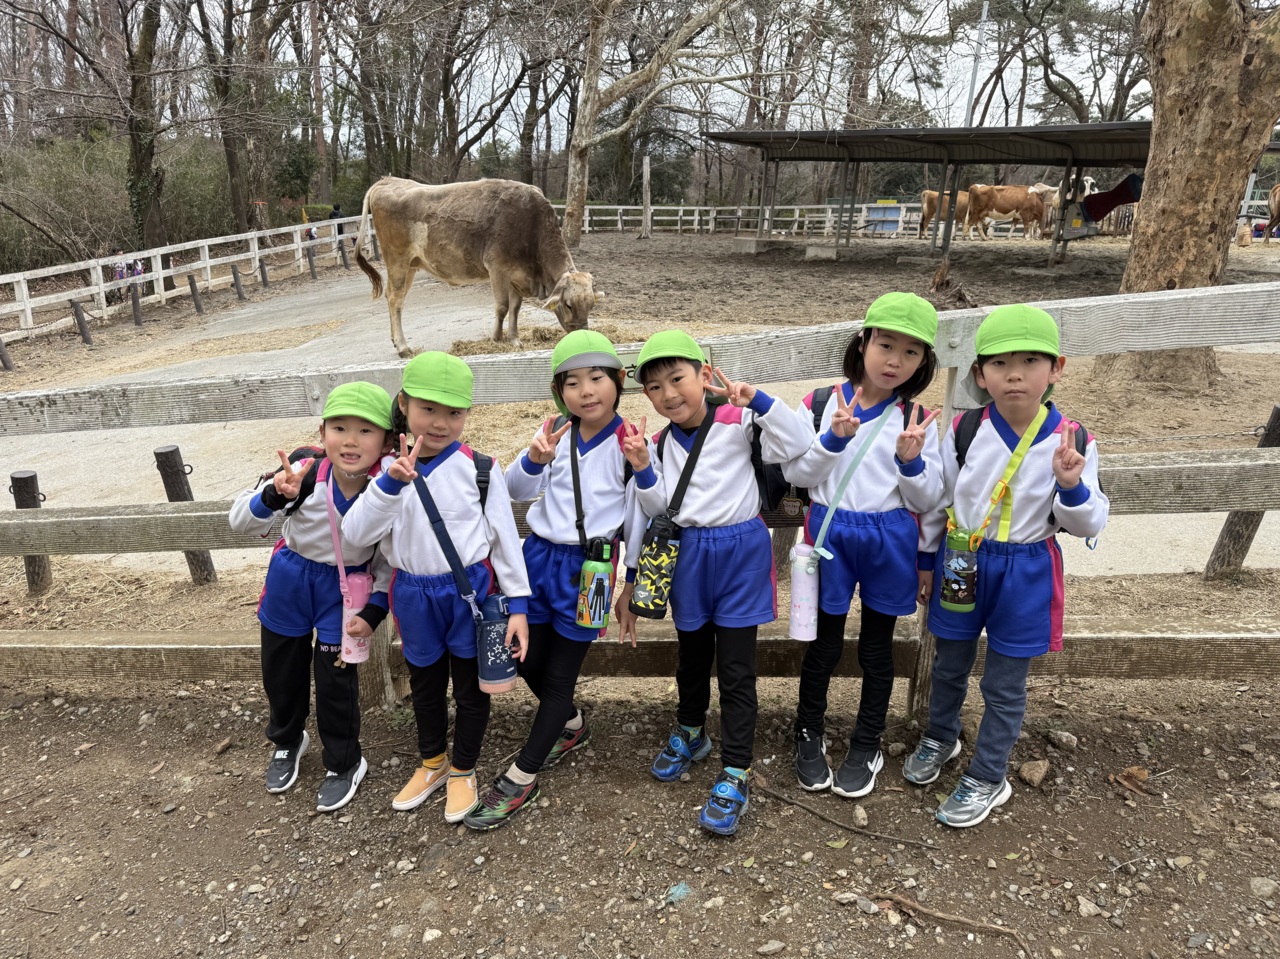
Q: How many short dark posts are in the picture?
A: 12